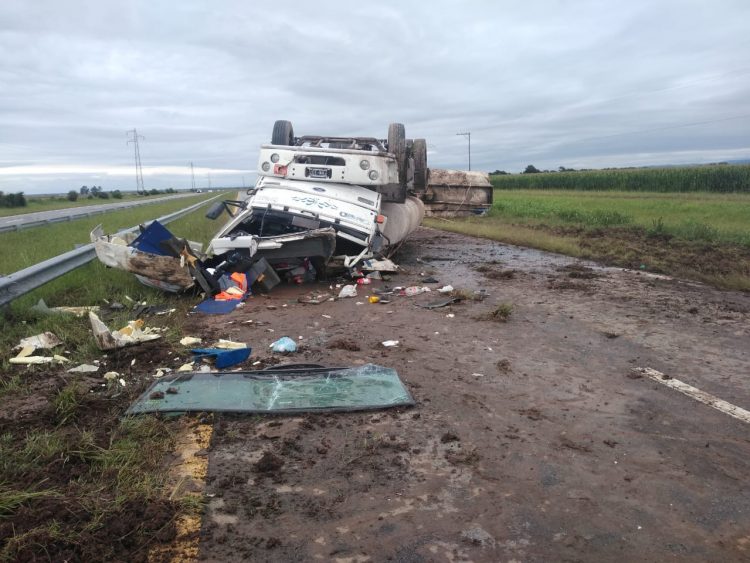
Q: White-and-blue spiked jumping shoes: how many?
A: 0